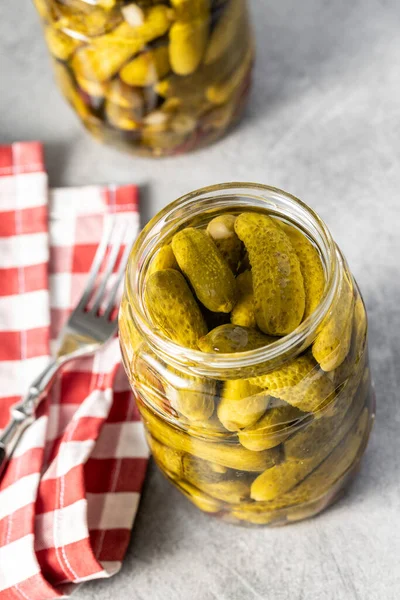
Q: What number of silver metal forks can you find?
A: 1